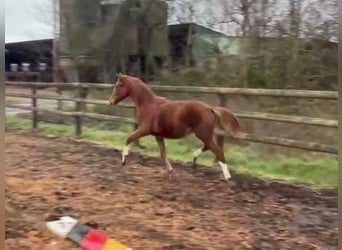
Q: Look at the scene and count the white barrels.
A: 3